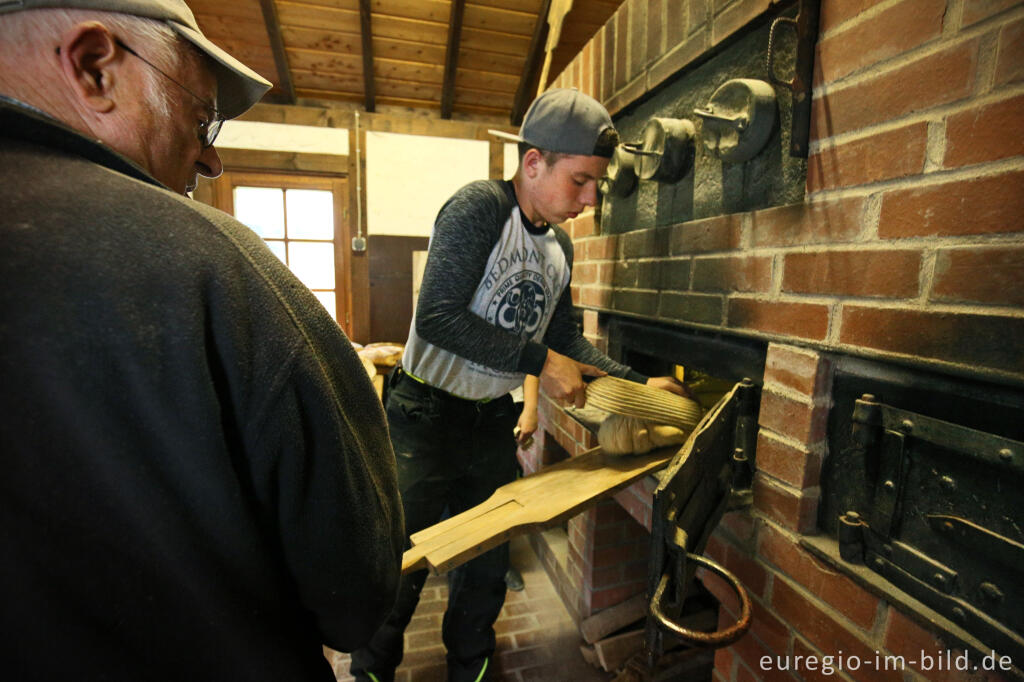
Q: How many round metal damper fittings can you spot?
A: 3